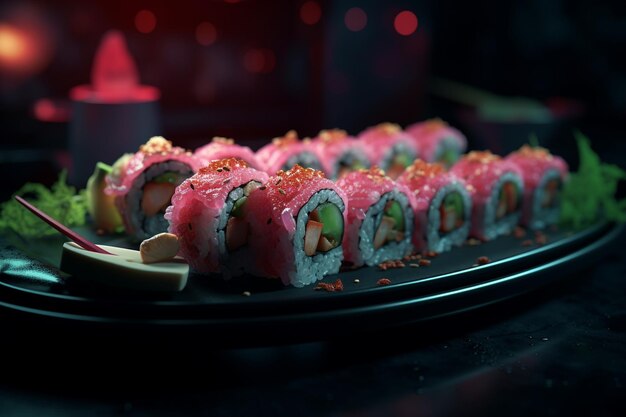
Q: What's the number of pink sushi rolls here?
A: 12